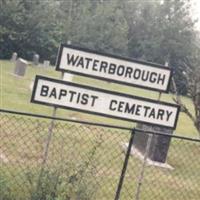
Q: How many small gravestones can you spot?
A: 4